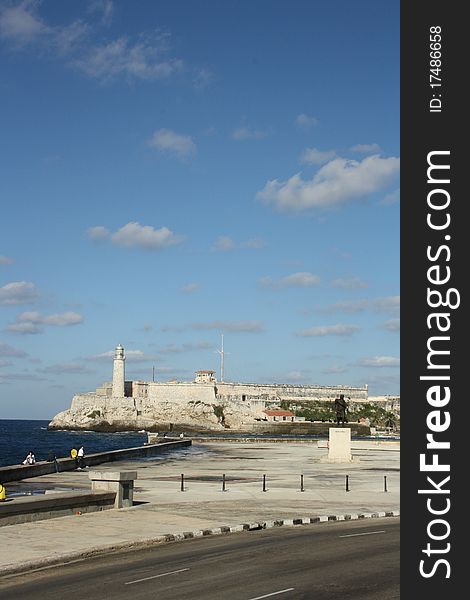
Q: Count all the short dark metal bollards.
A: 6